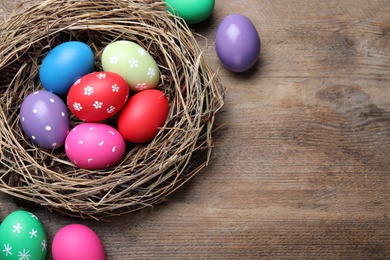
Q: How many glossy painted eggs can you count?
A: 10